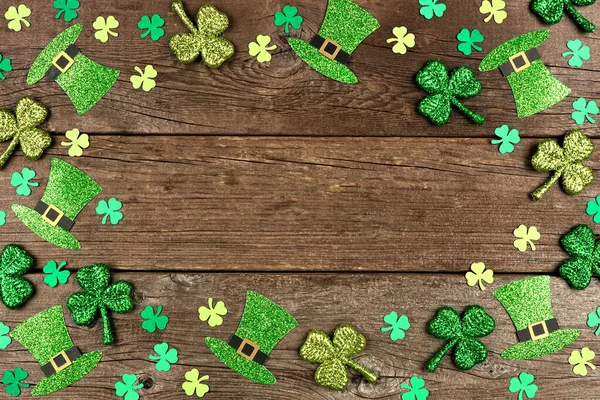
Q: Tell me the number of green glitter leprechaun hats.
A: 7